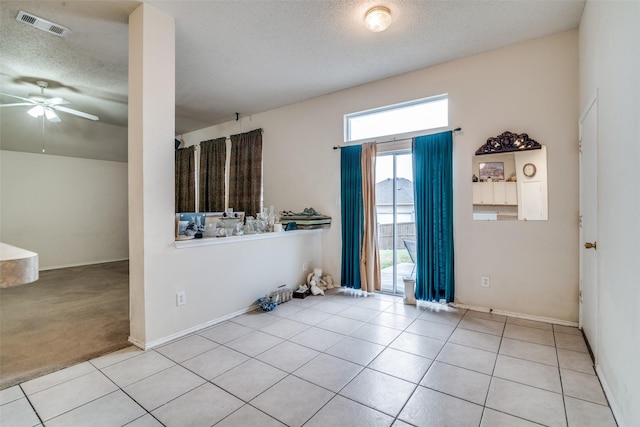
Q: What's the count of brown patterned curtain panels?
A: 3